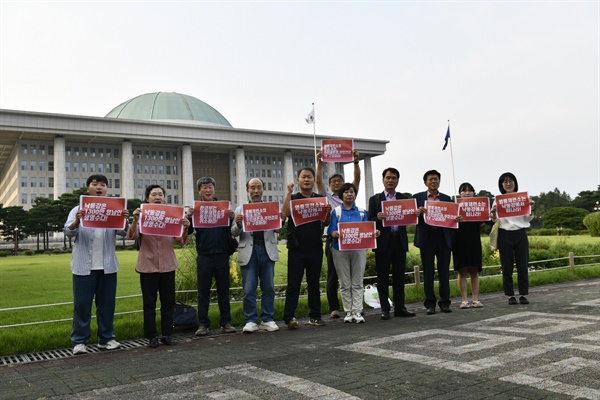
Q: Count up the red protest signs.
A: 11